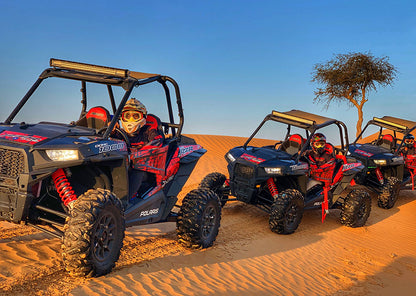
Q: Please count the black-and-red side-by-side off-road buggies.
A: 3